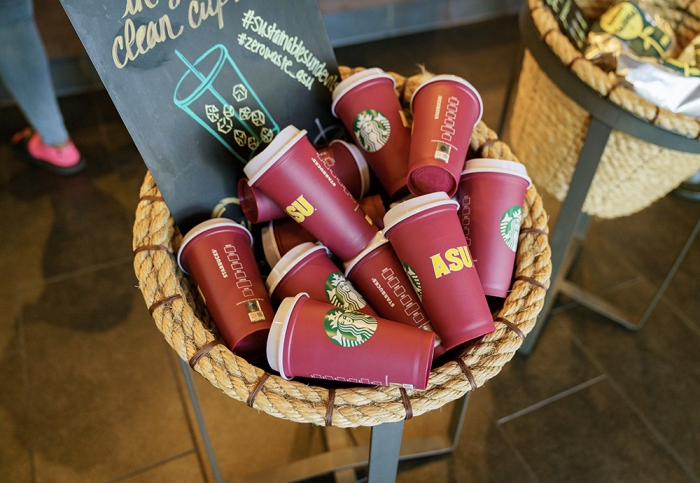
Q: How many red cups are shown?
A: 11